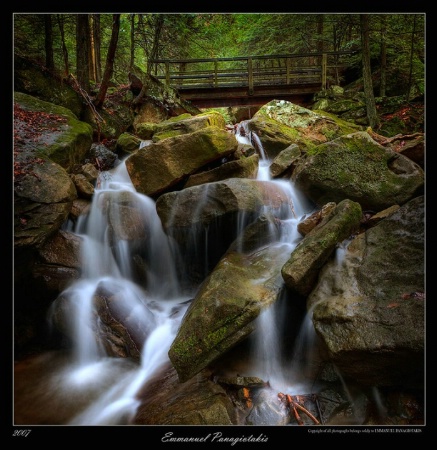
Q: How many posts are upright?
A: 5